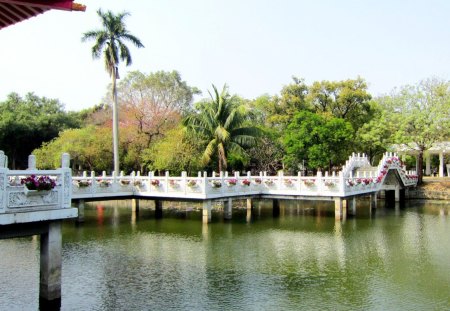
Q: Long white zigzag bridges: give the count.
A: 1